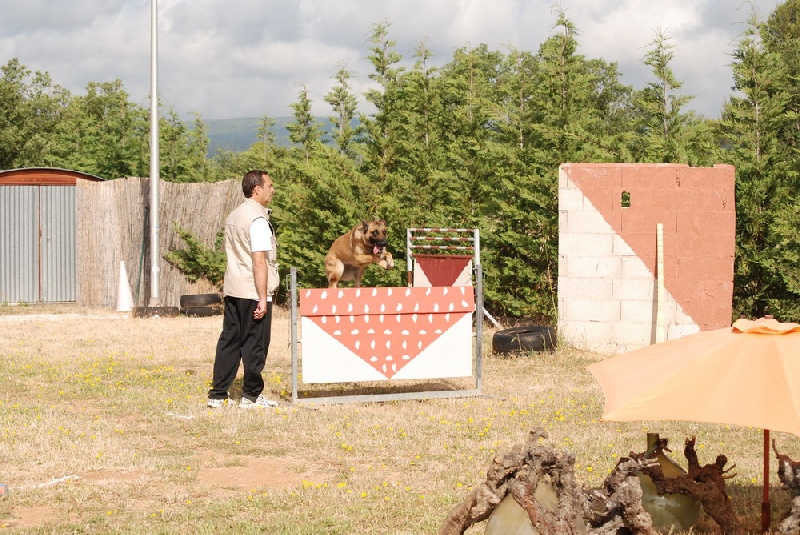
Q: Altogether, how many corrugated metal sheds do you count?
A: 1